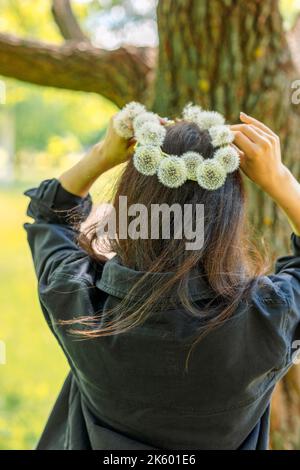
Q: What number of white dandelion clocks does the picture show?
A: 12